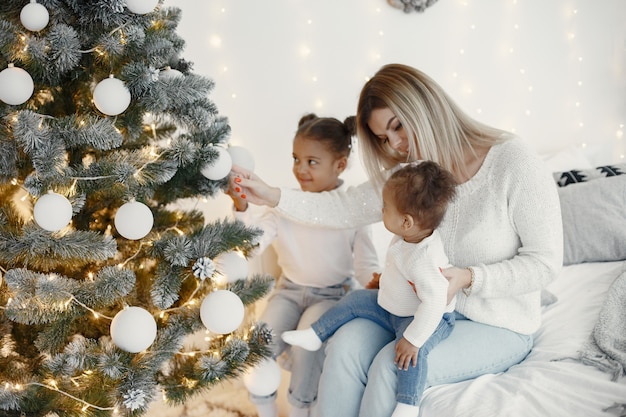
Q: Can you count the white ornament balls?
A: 13